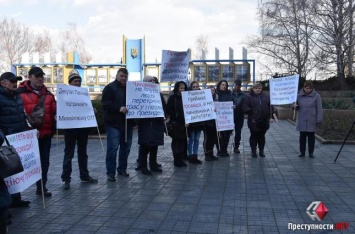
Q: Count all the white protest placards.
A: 7